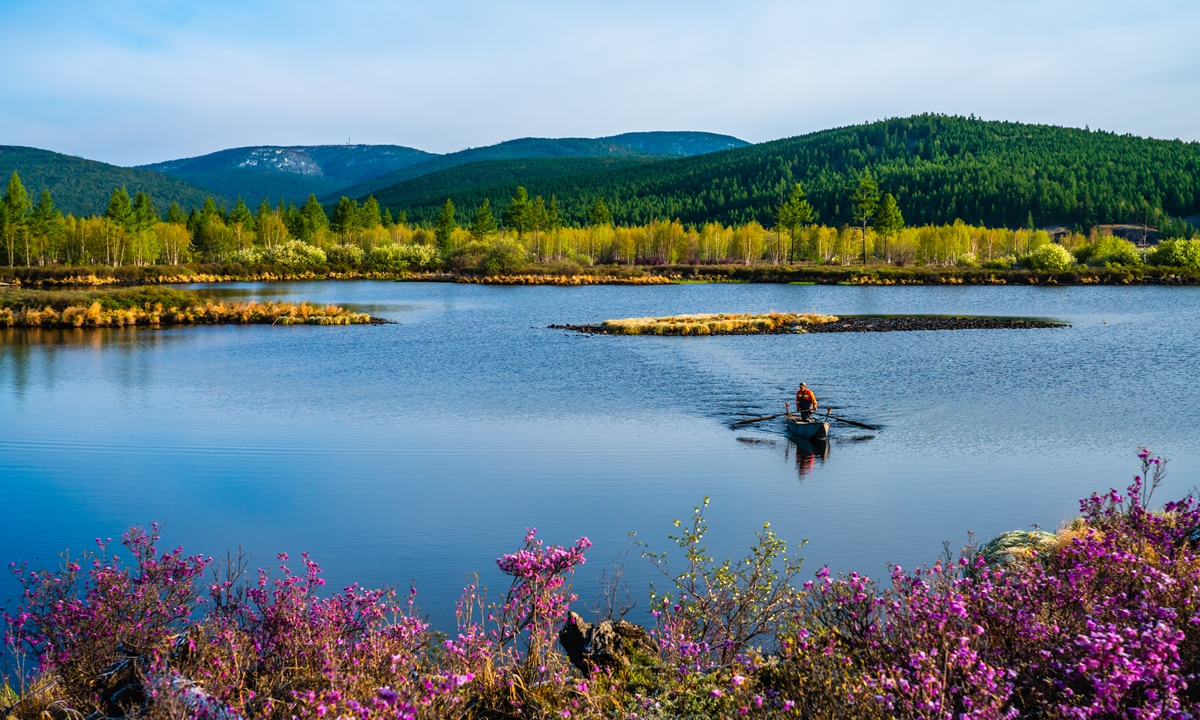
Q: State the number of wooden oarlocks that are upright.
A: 2